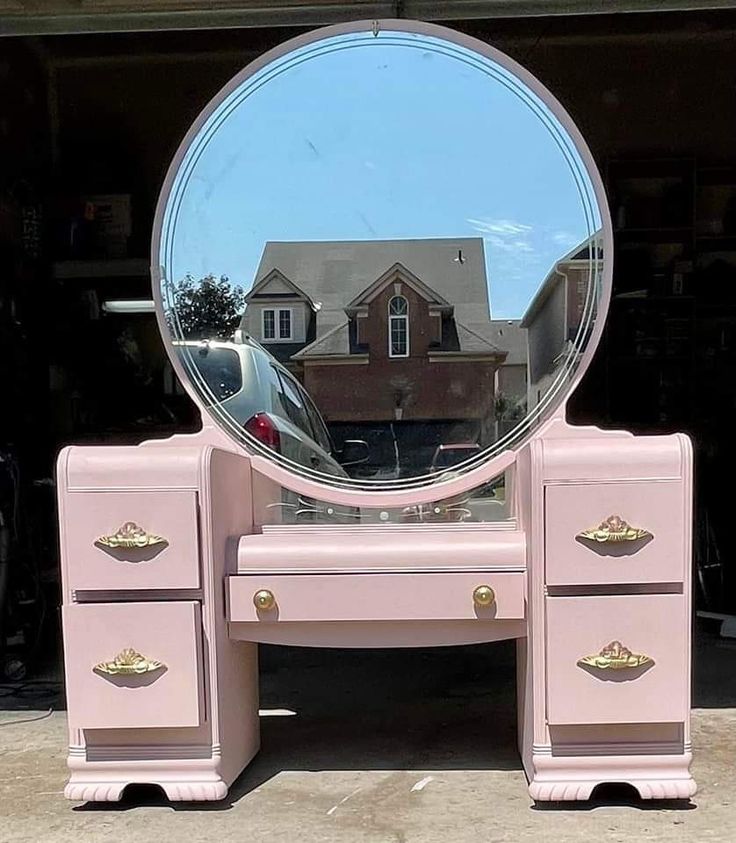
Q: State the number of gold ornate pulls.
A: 4